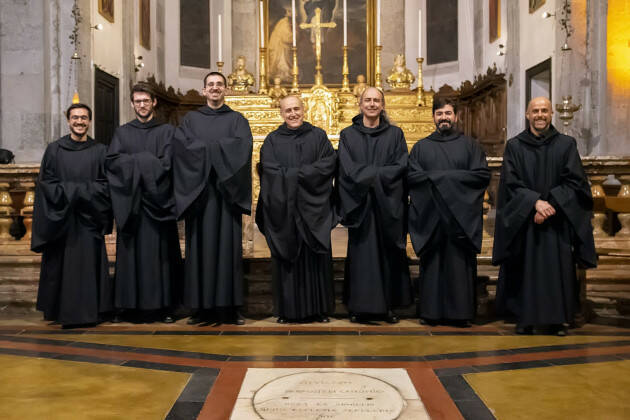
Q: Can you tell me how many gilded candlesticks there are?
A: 6